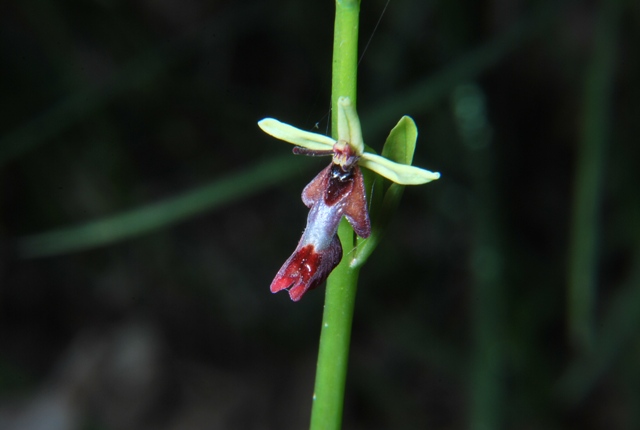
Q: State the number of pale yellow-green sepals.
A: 3